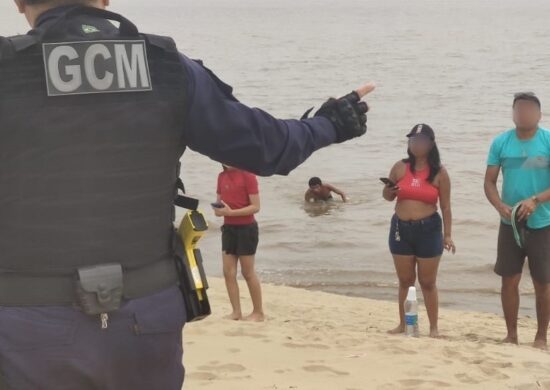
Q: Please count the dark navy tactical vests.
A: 1